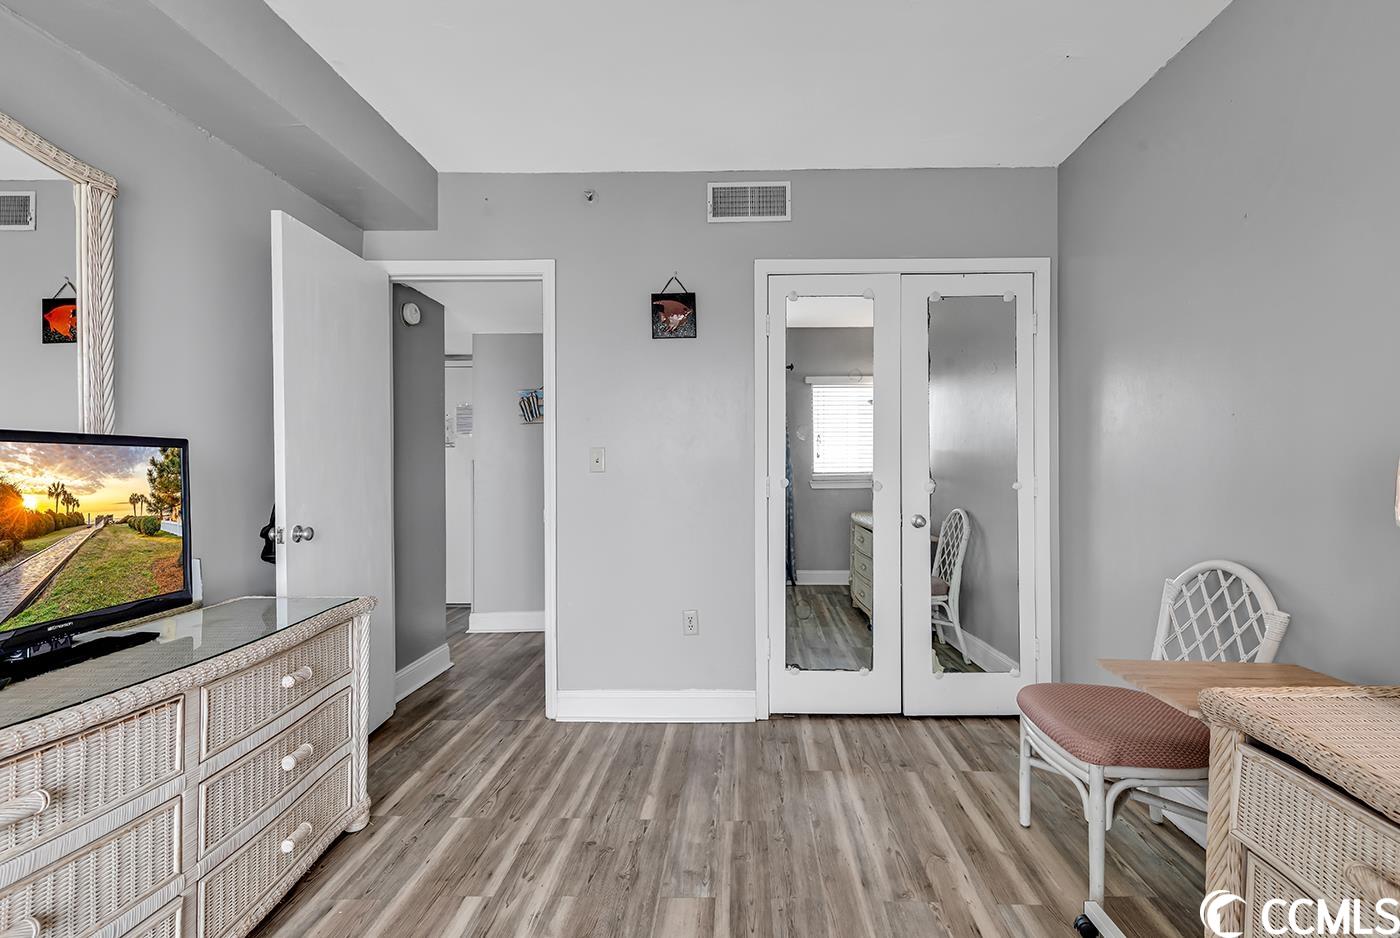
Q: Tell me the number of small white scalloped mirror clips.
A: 12